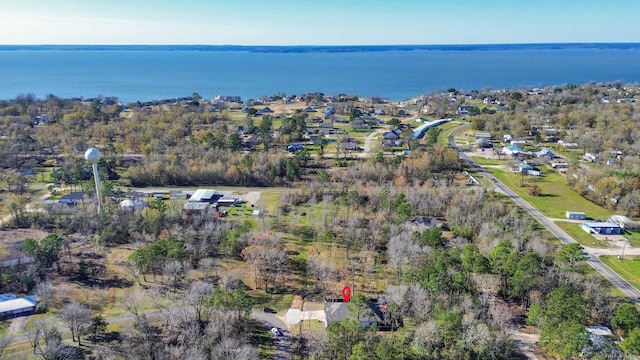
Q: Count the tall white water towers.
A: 1